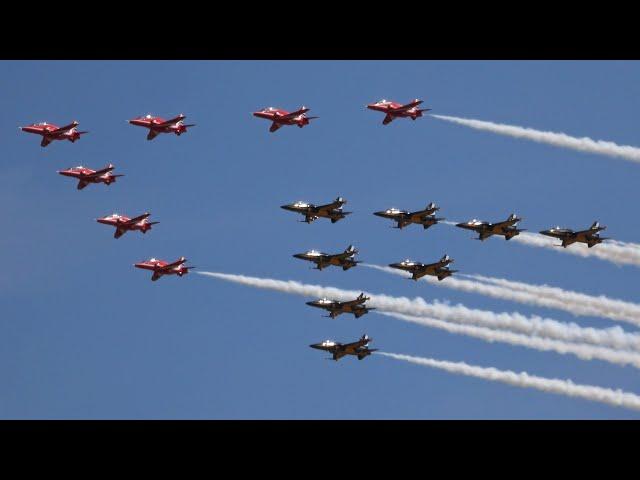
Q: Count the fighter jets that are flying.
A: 15